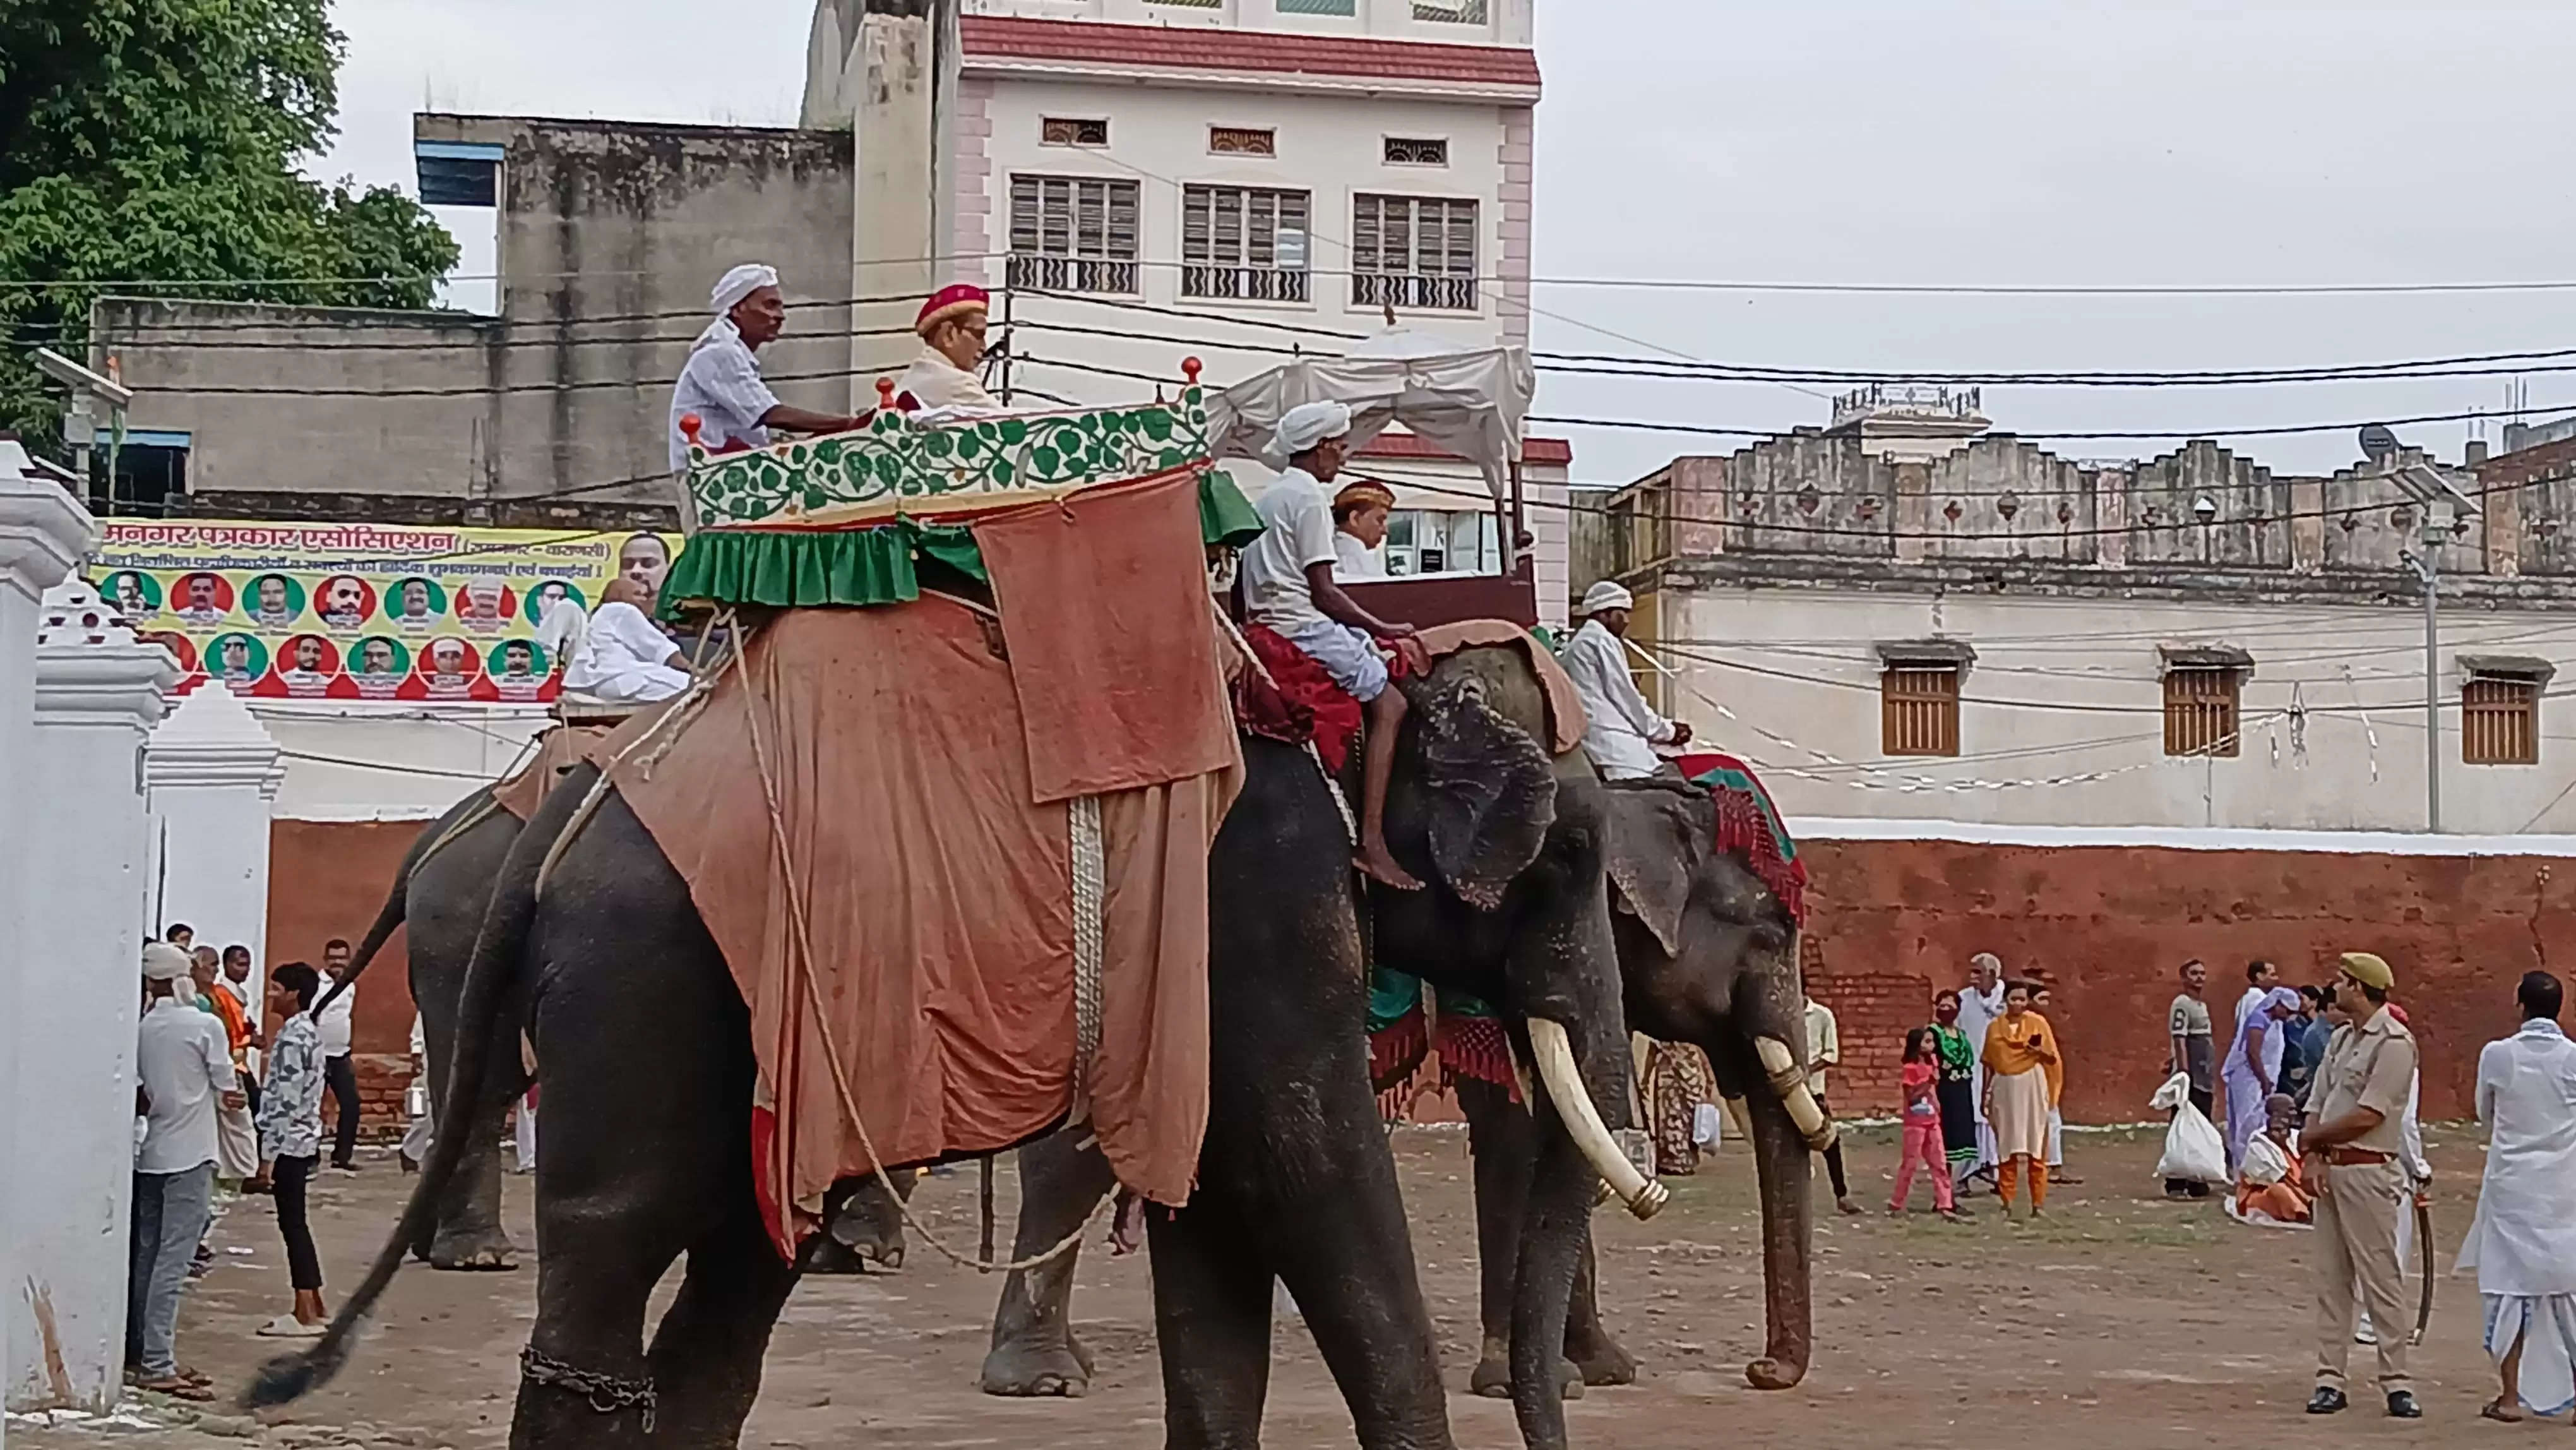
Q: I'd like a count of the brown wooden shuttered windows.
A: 3